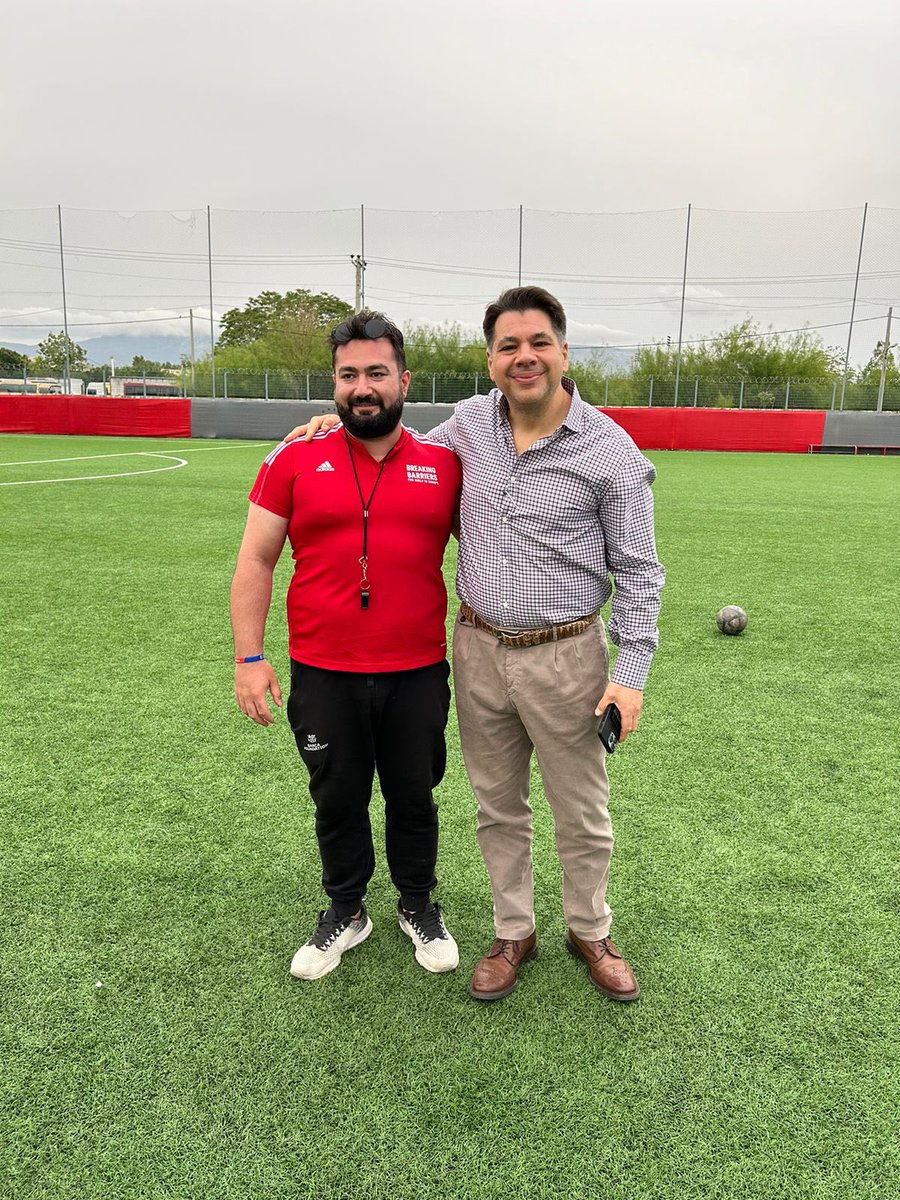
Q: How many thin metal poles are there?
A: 6